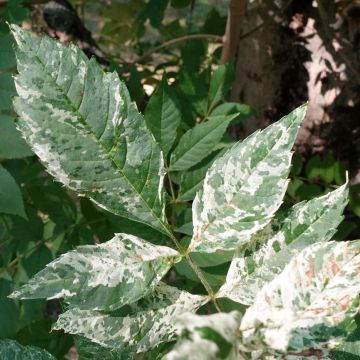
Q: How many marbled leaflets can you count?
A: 7